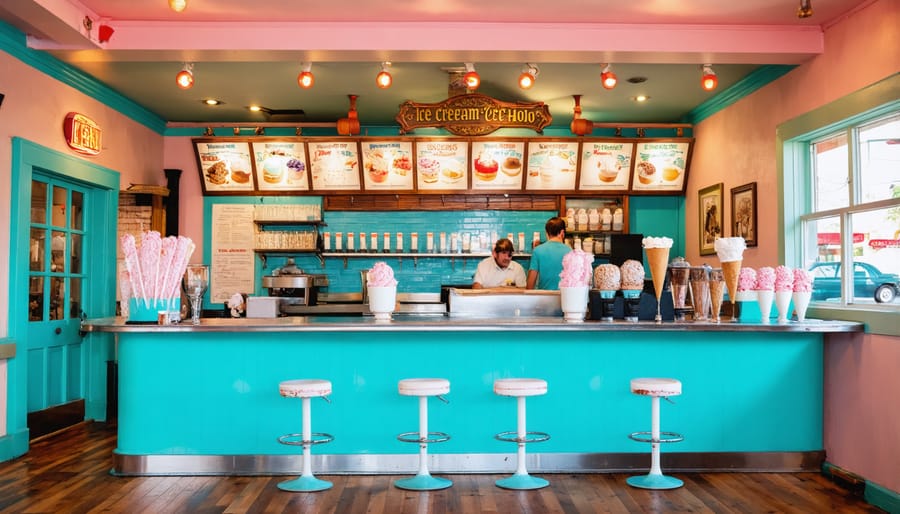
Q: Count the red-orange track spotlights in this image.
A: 7